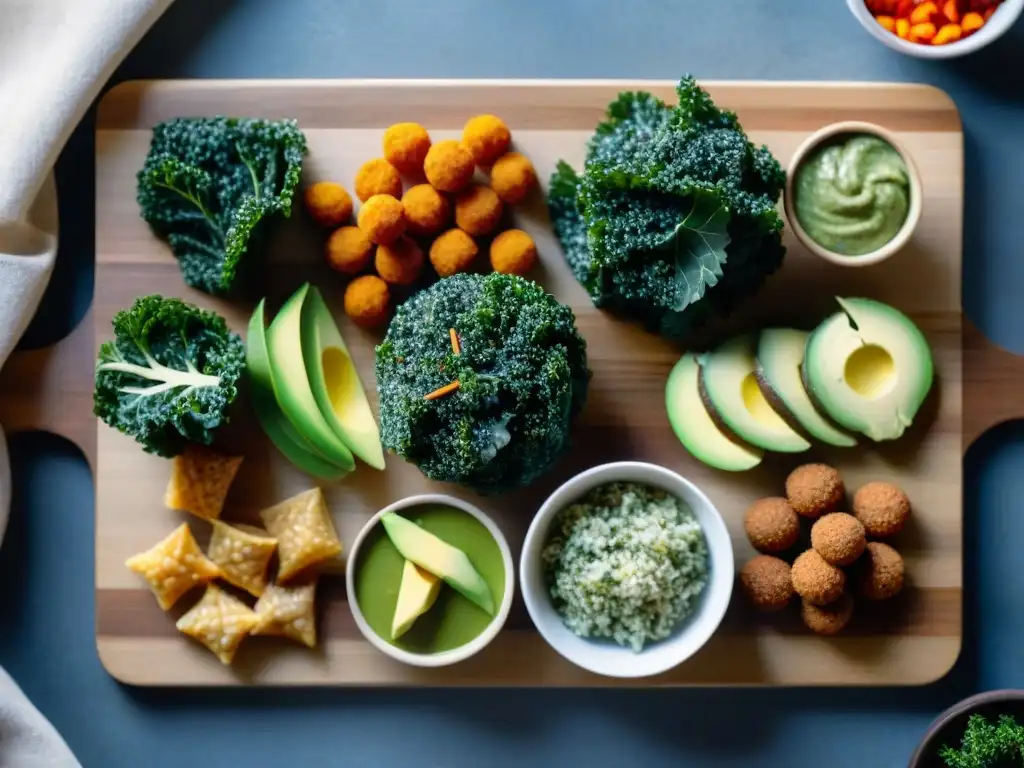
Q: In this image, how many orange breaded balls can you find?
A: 14